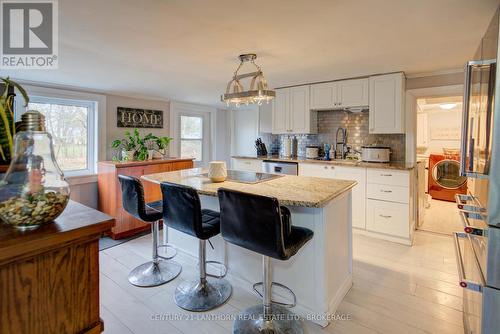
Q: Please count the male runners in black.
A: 0